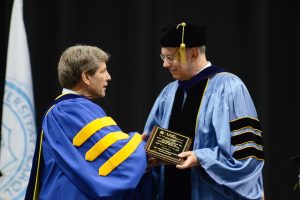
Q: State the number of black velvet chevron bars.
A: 3